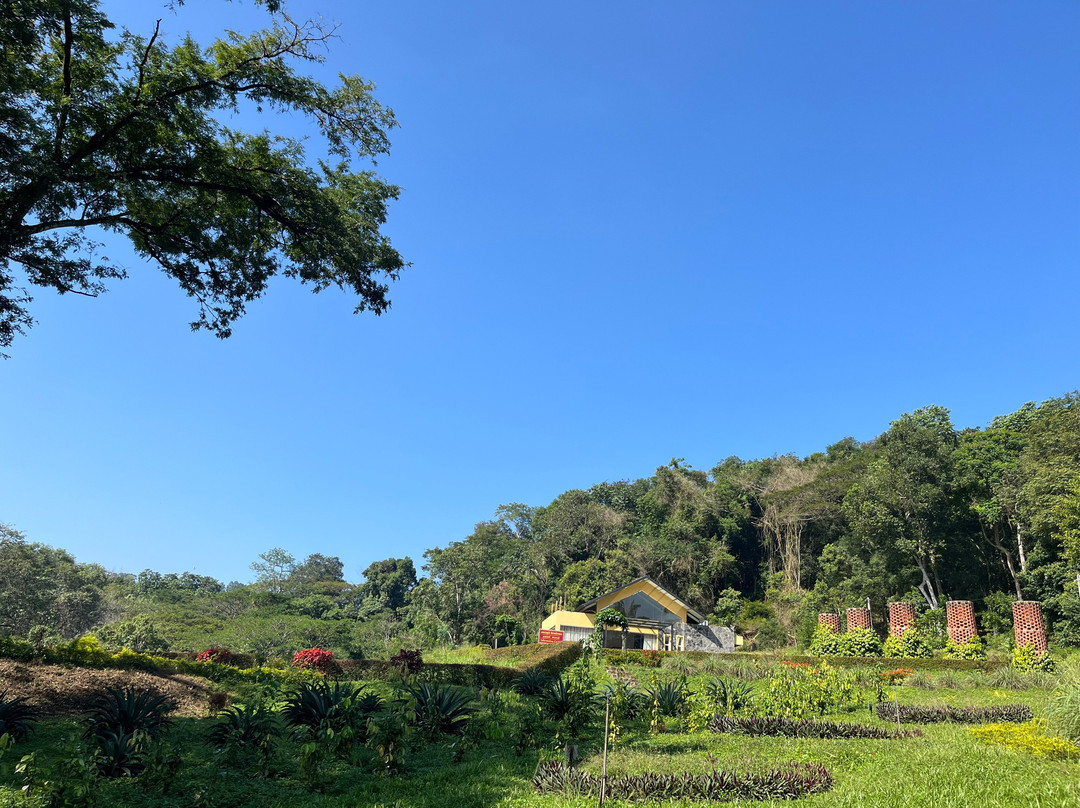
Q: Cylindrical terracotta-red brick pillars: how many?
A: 5